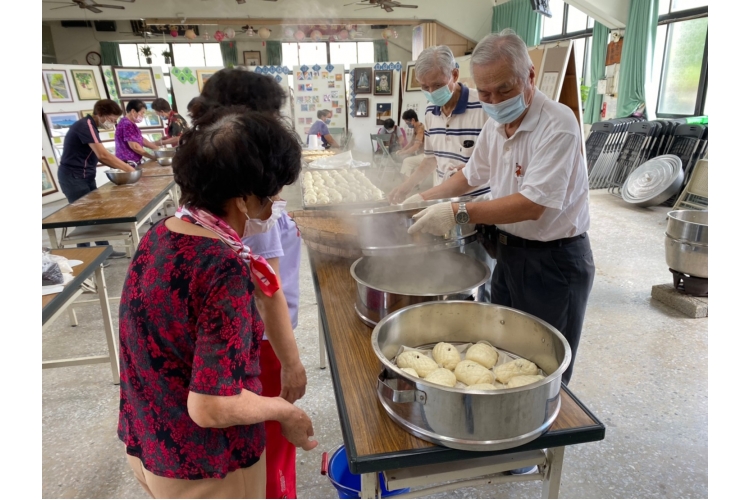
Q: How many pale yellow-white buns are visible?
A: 9